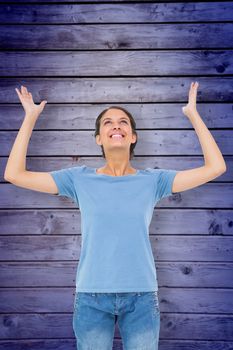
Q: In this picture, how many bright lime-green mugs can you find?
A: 0